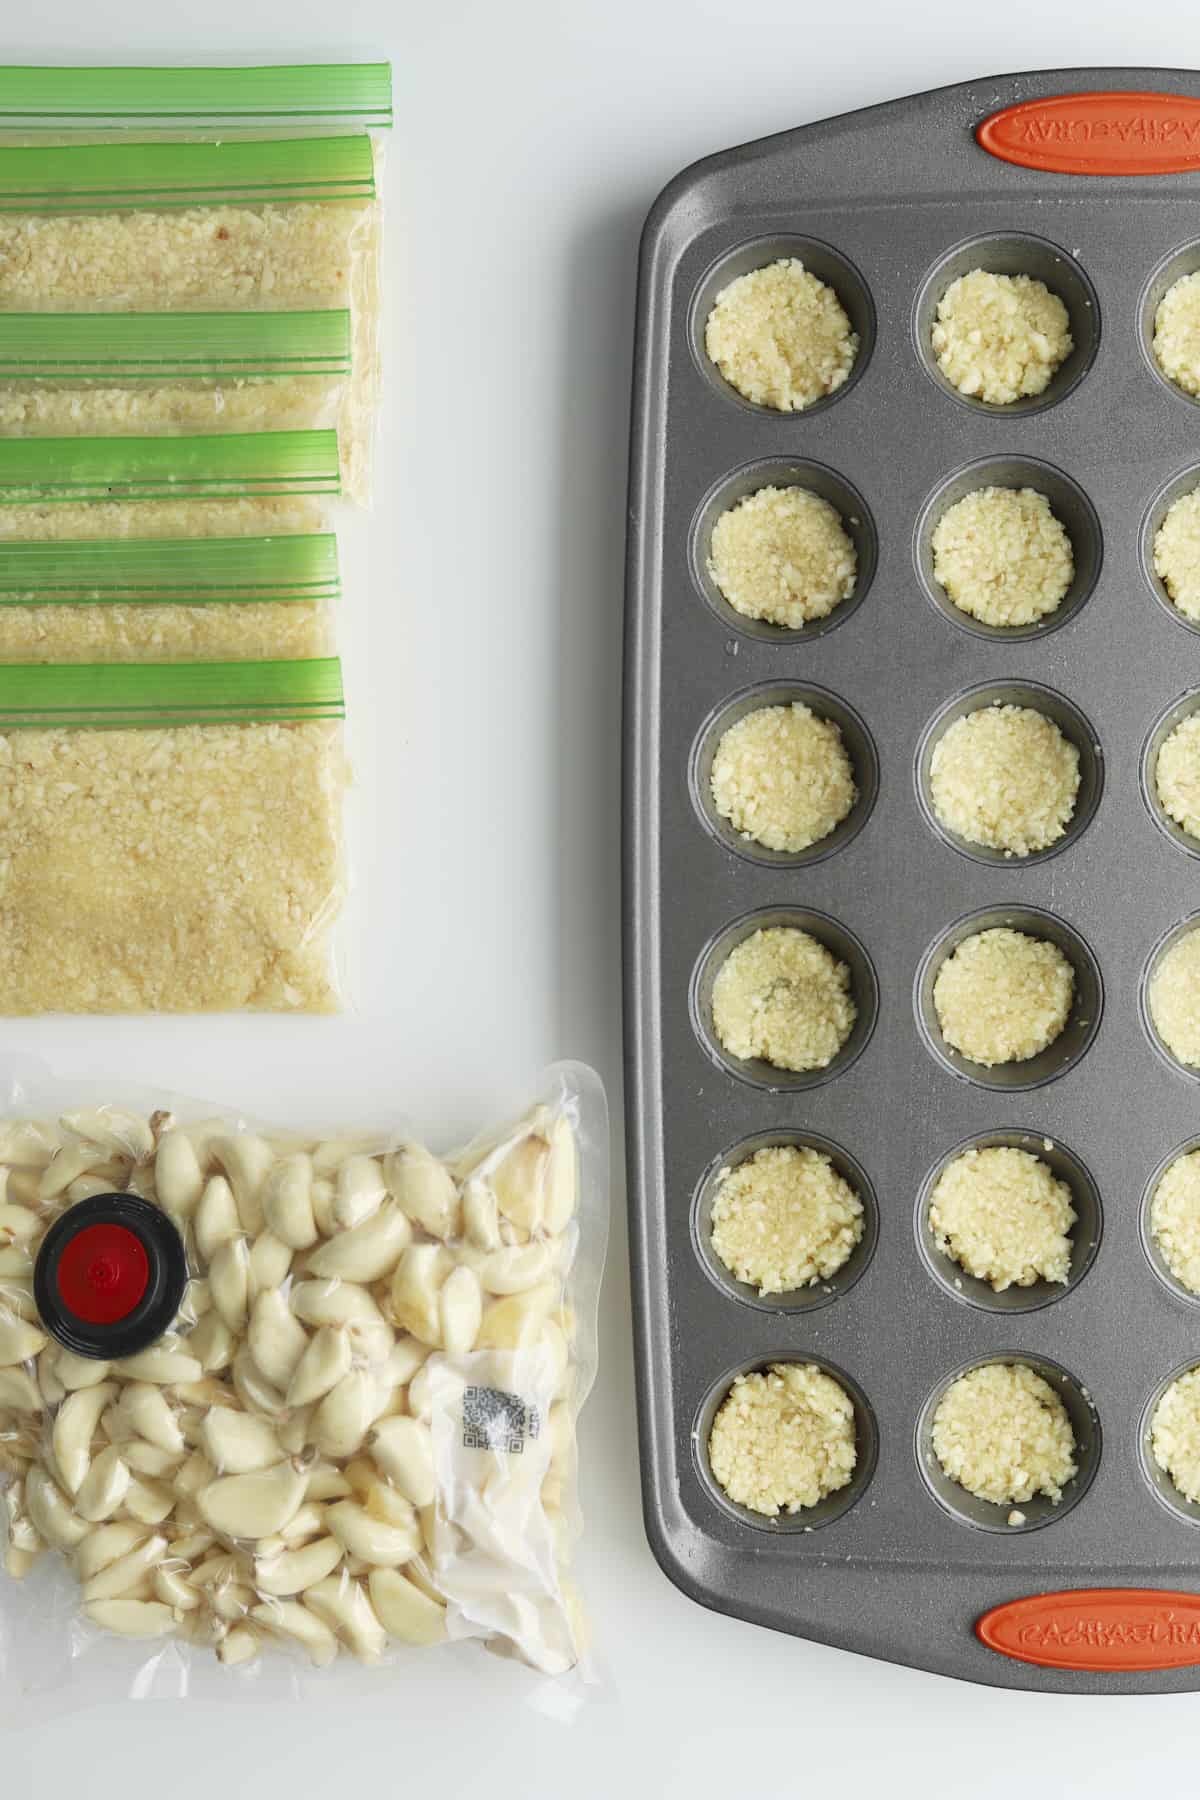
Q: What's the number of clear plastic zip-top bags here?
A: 6